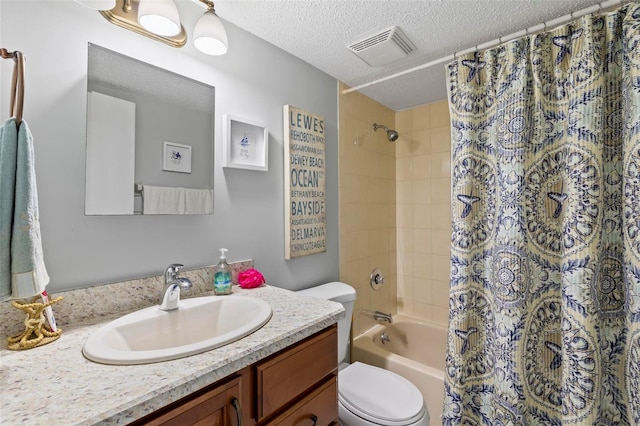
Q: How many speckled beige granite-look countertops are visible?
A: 1